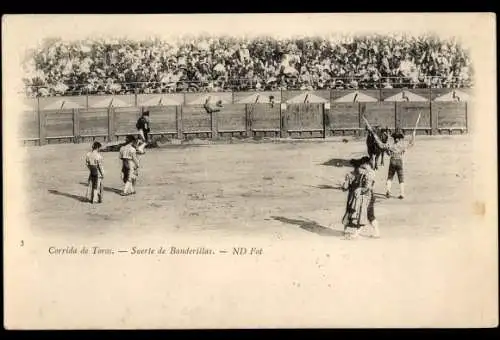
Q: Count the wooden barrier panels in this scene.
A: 13